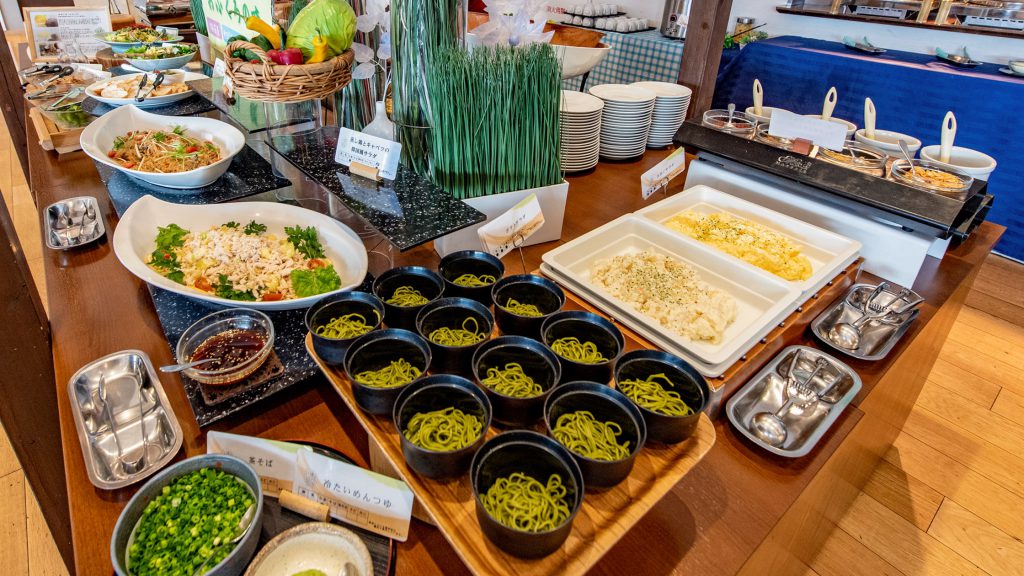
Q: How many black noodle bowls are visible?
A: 12